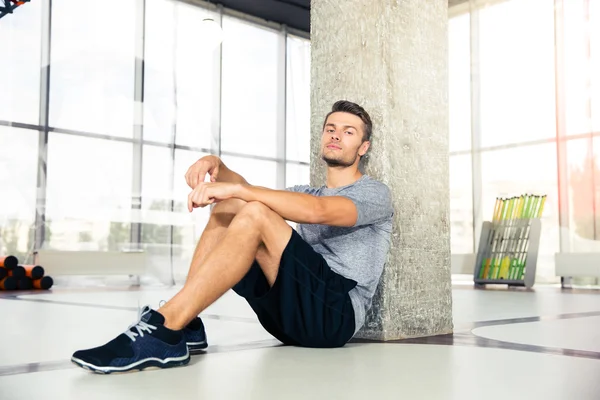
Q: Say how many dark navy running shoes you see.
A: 2